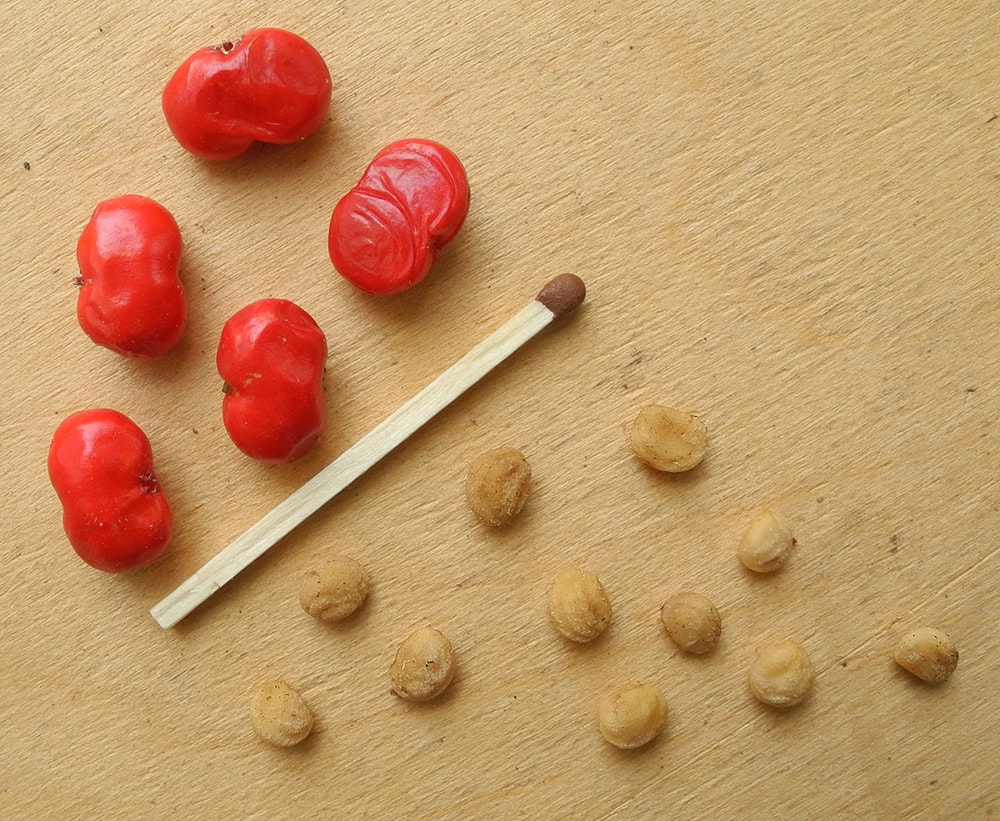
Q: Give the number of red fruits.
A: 5